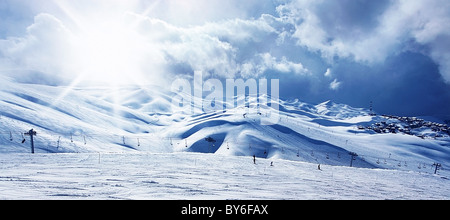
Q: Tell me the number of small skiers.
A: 3